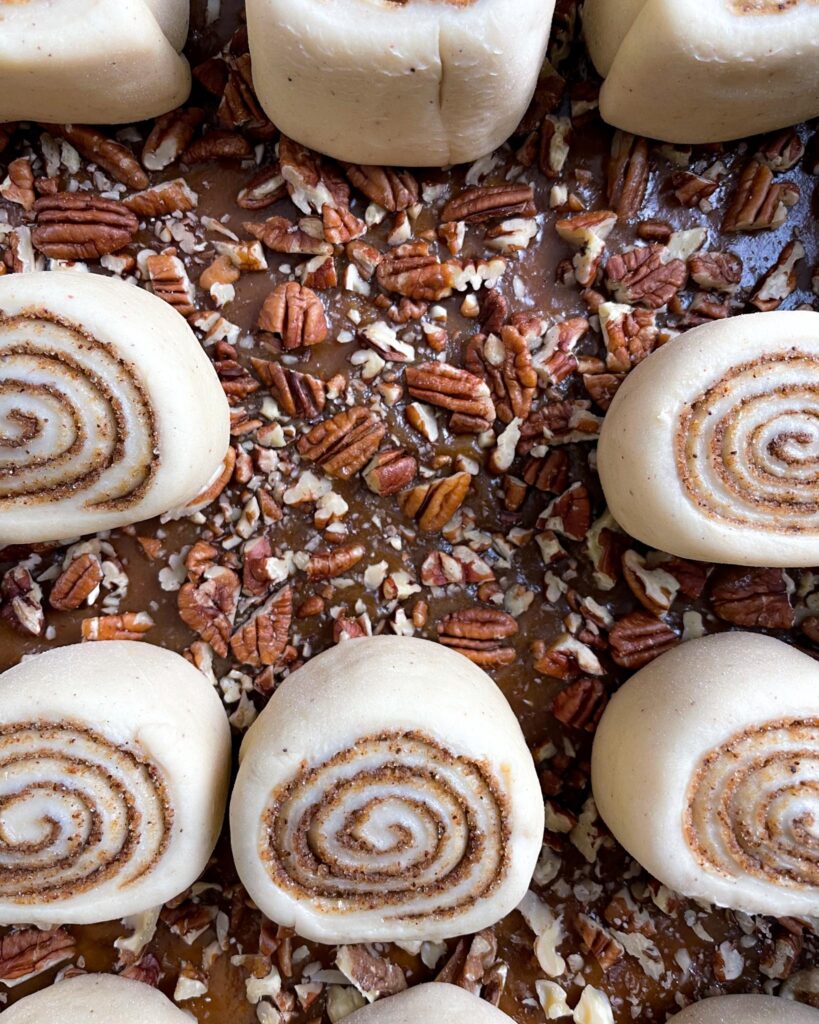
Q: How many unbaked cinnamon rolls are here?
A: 11